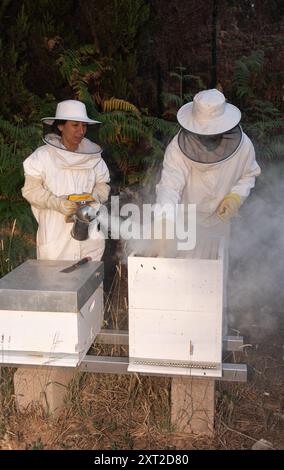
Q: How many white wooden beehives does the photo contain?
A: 2